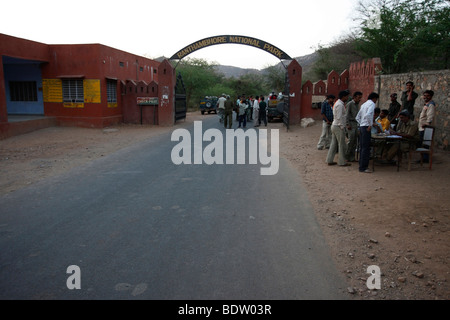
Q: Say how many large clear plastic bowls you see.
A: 0